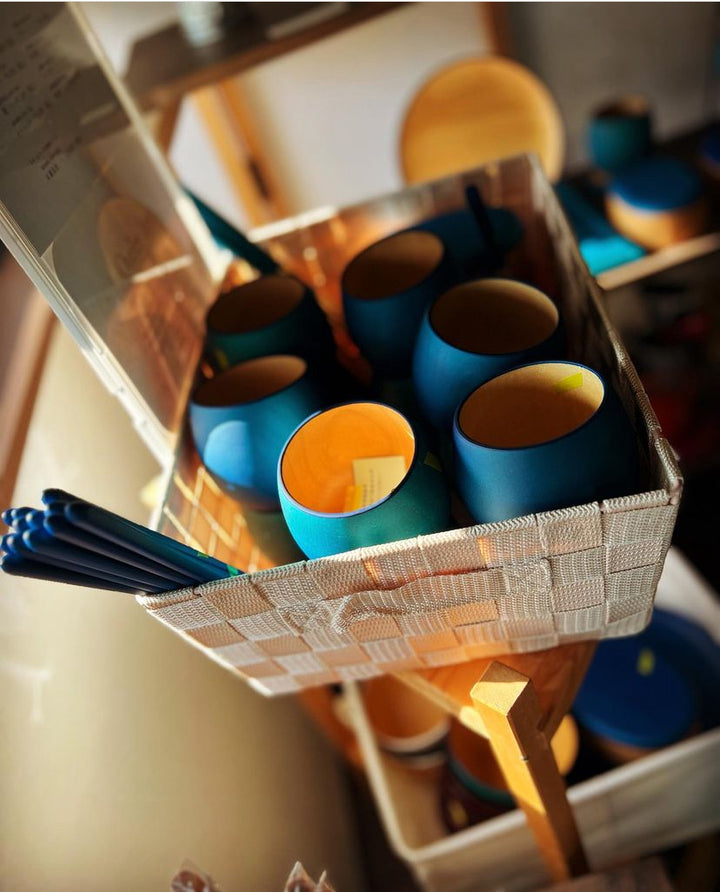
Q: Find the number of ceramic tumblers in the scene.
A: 6